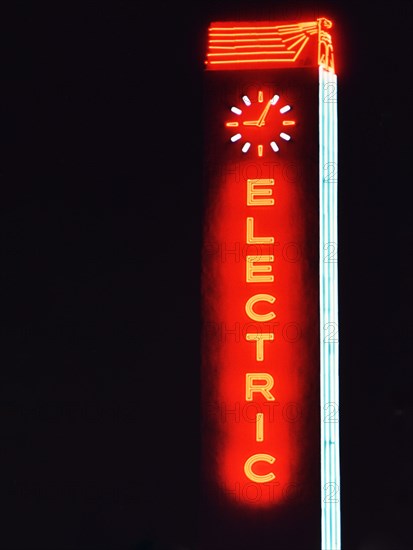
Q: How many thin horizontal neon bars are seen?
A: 6